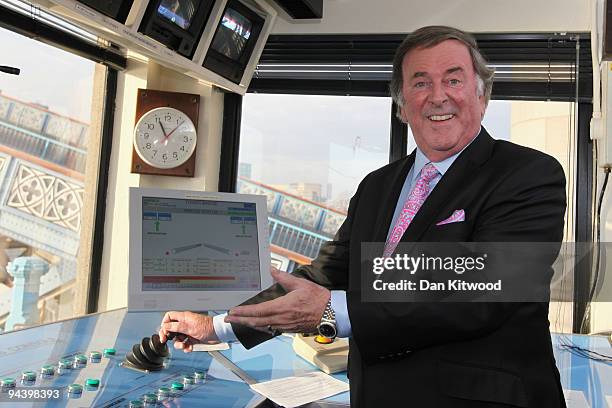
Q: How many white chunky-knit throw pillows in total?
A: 0